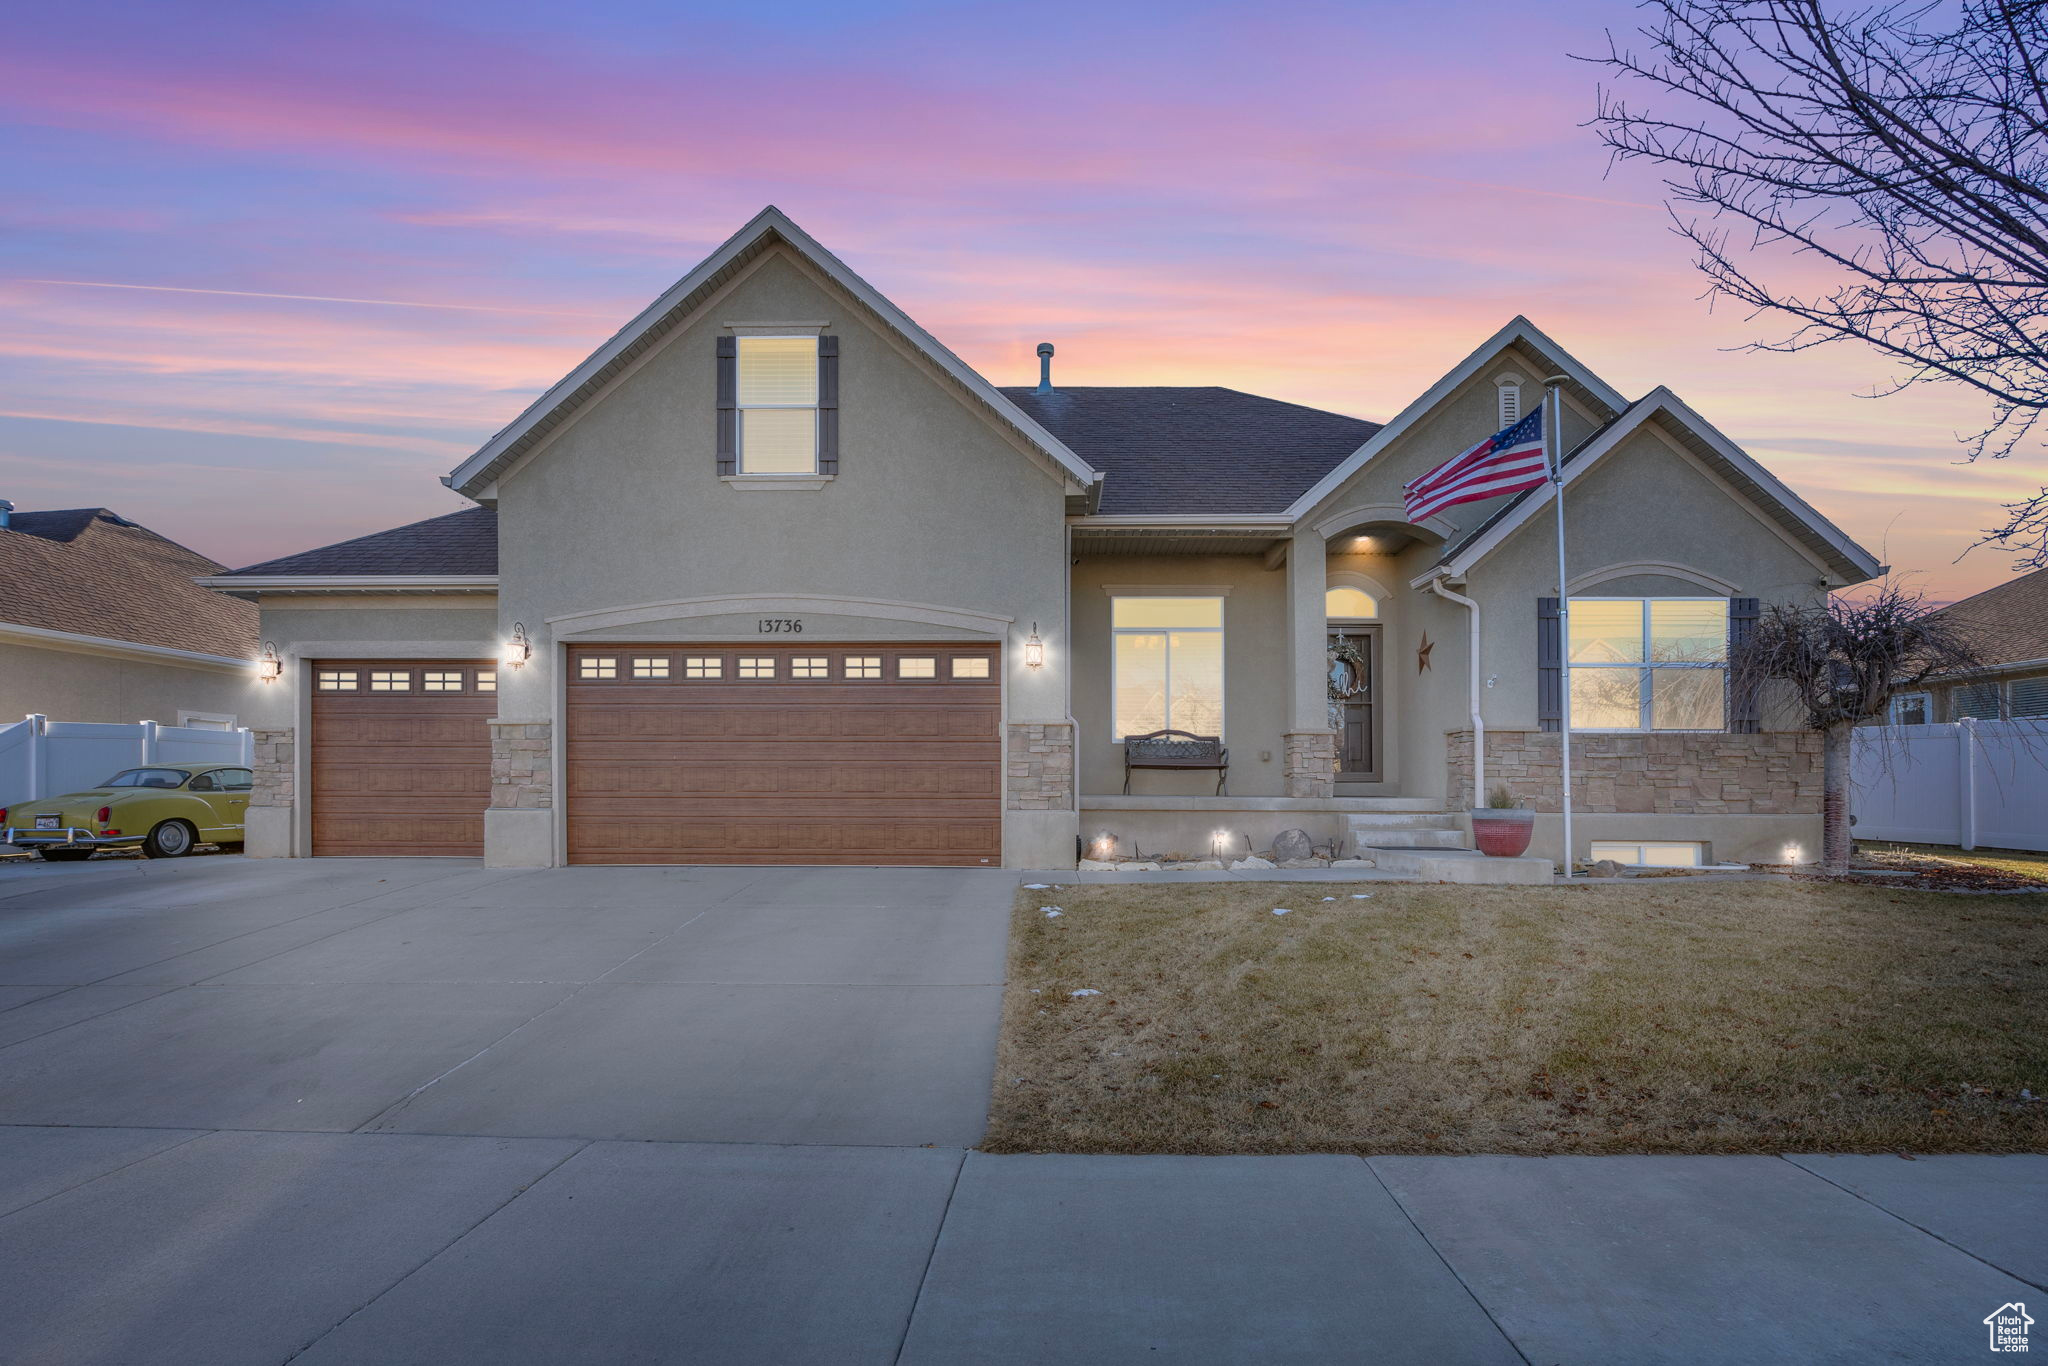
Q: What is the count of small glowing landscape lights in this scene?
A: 3